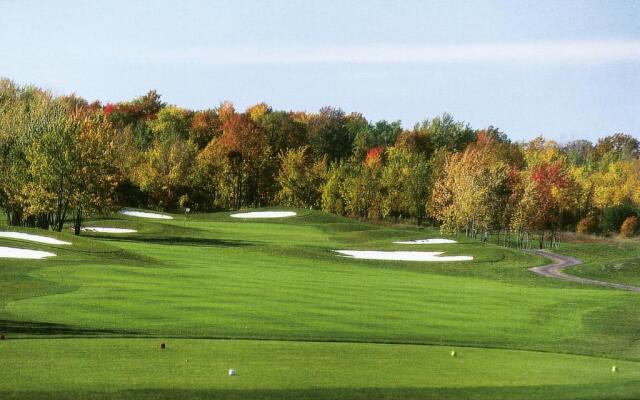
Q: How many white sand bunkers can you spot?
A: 7